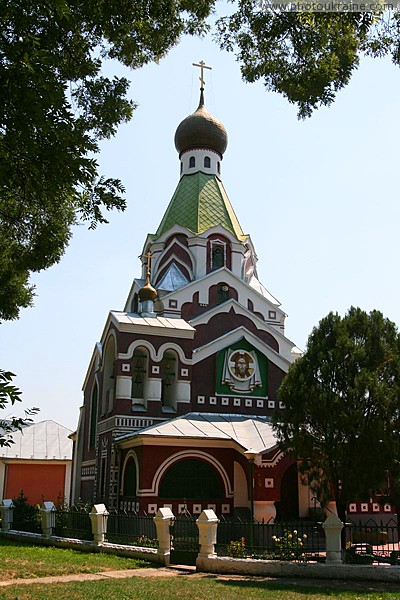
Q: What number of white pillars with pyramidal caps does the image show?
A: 6